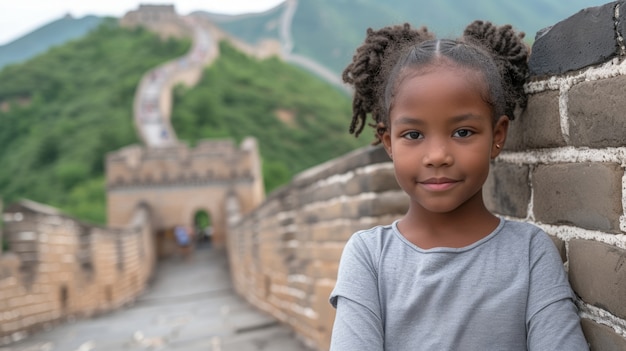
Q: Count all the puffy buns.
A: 2